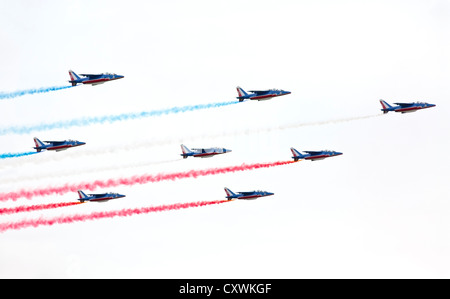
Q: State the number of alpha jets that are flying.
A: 8